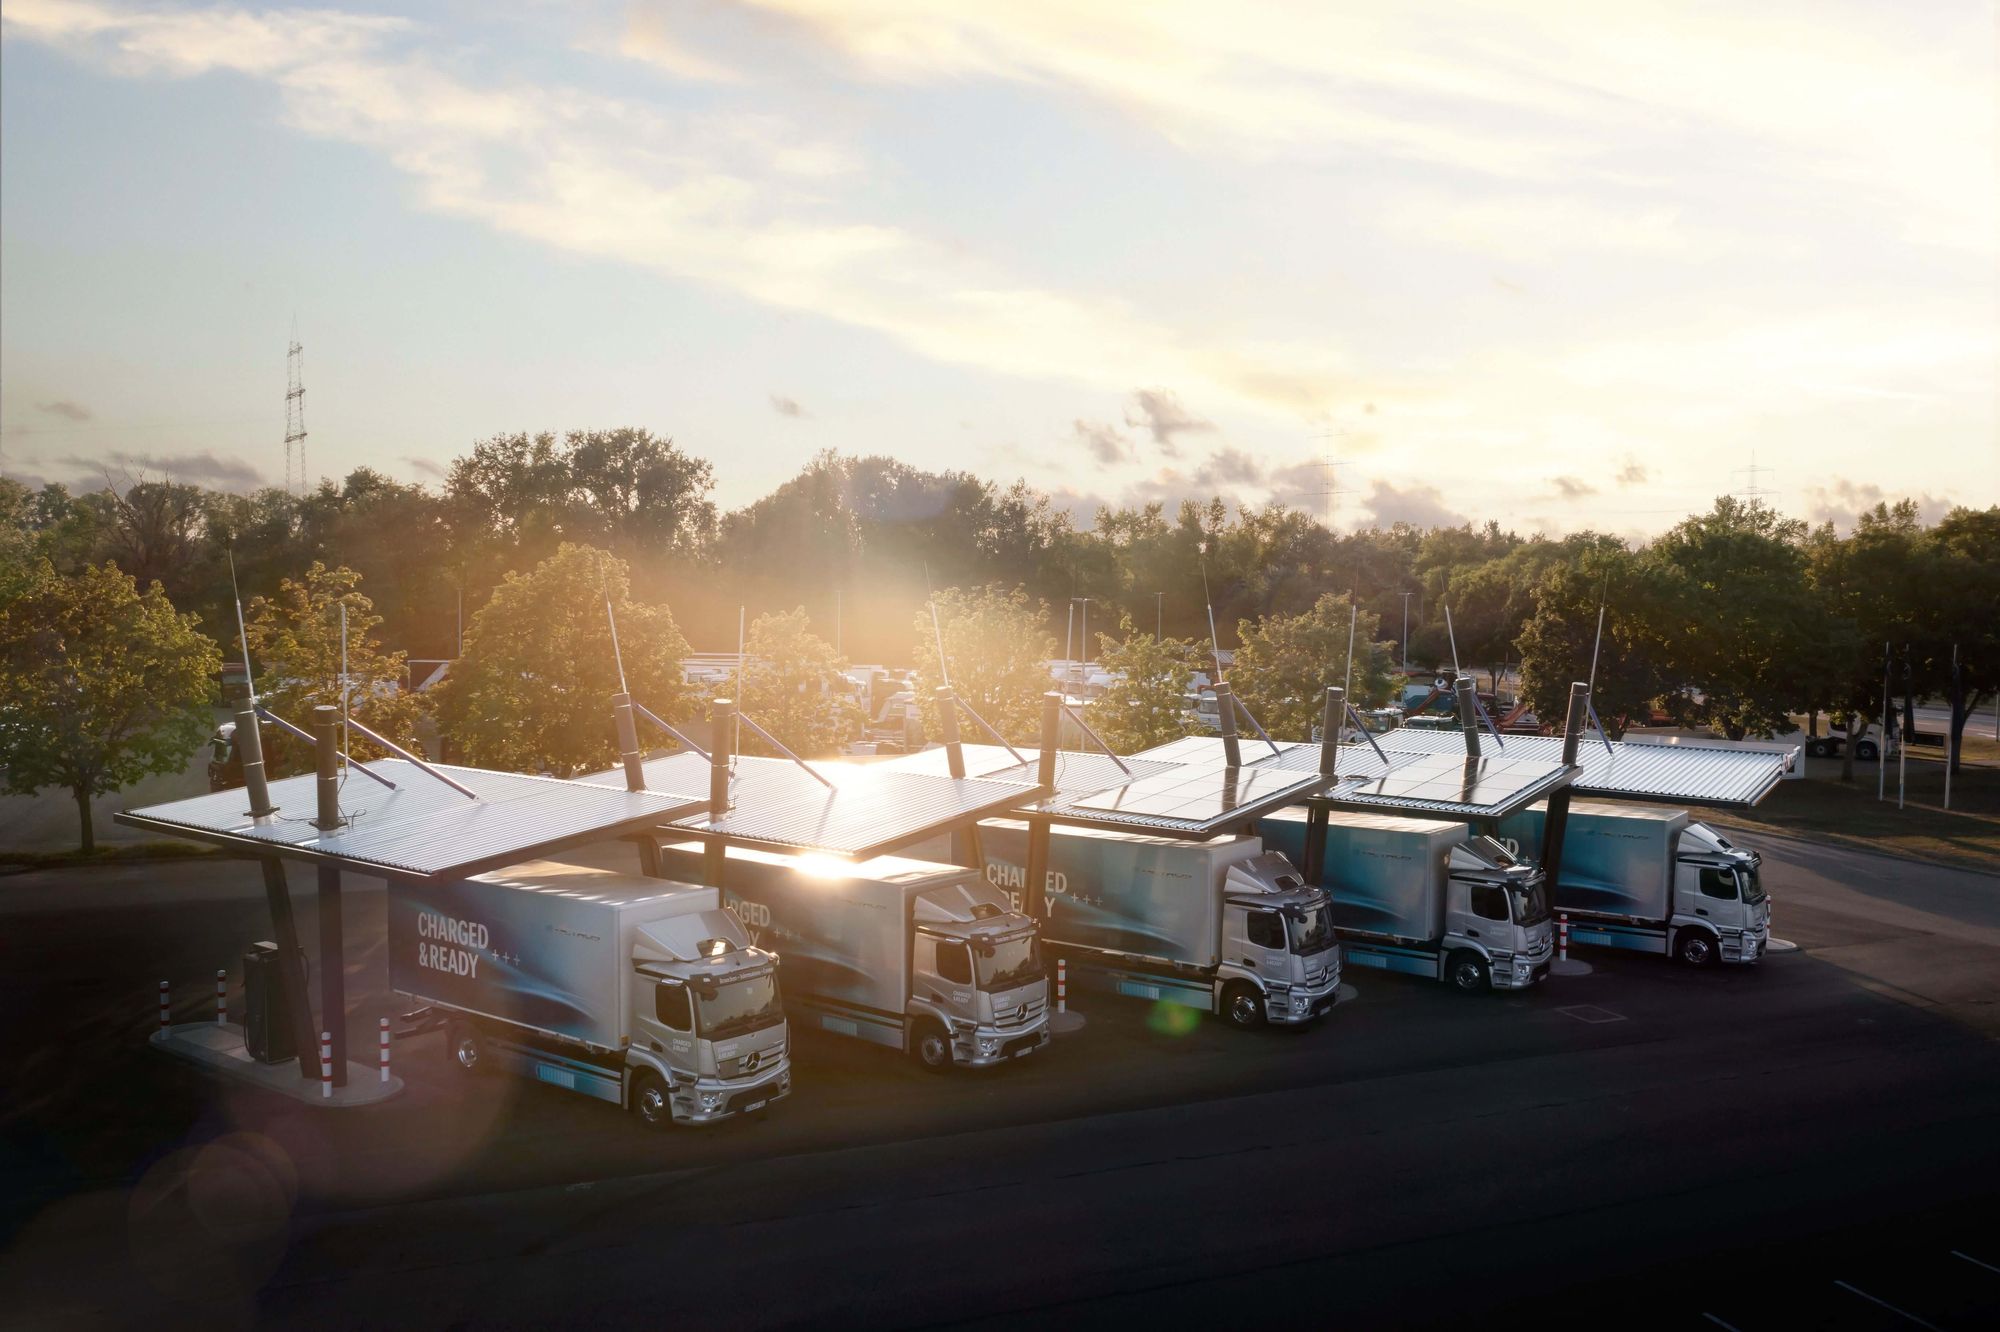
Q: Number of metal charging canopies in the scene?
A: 5